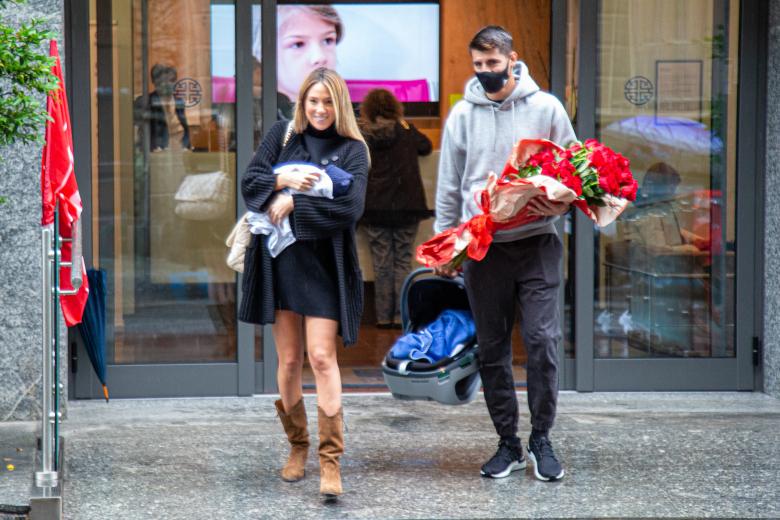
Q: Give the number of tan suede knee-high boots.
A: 2